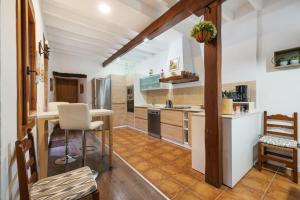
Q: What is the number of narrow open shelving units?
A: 1